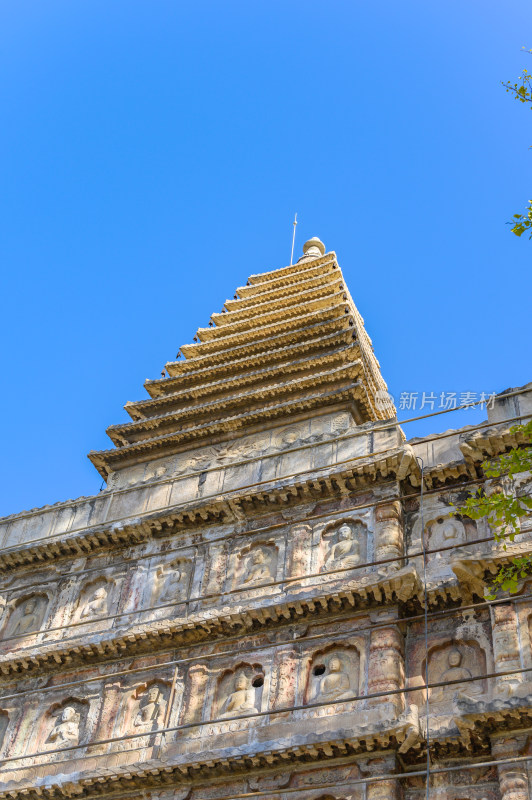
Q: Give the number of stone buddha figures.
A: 11